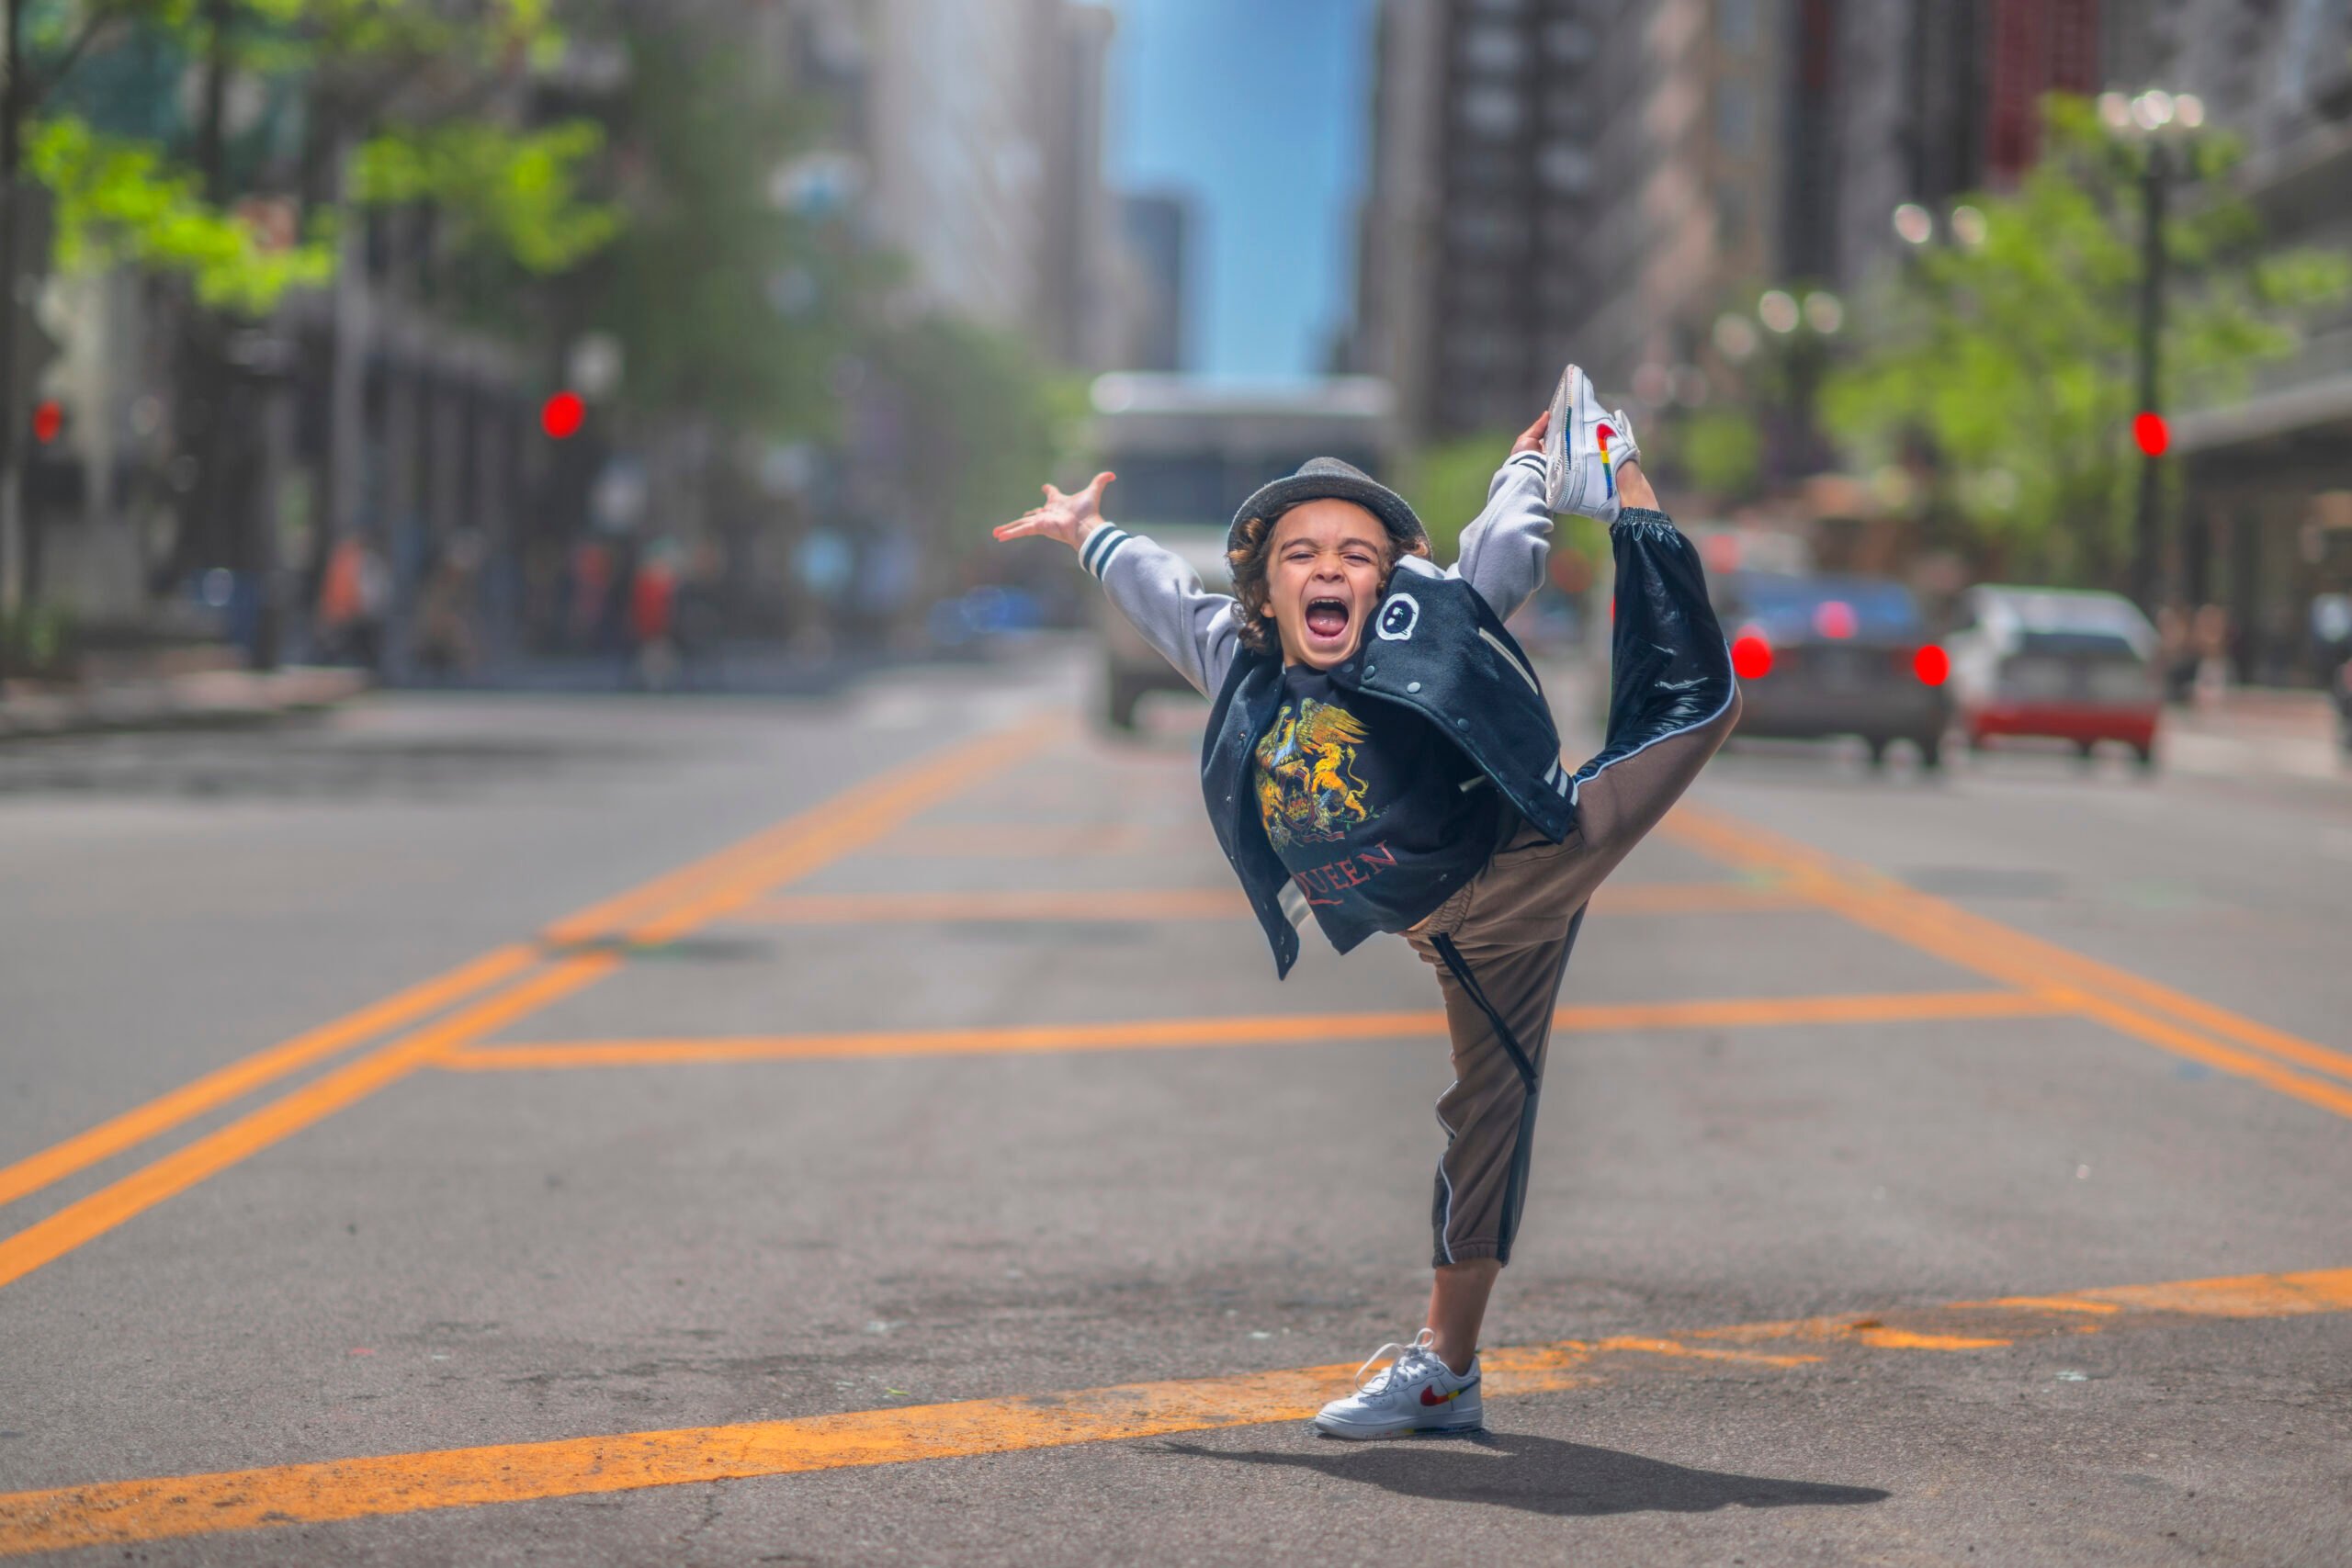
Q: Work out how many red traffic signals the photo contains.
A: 3